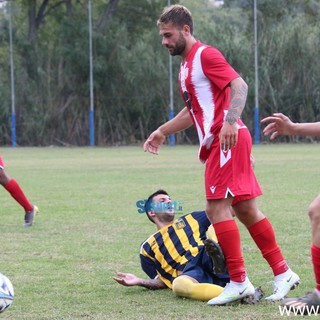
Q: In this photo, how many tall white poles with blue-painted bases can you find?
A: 4